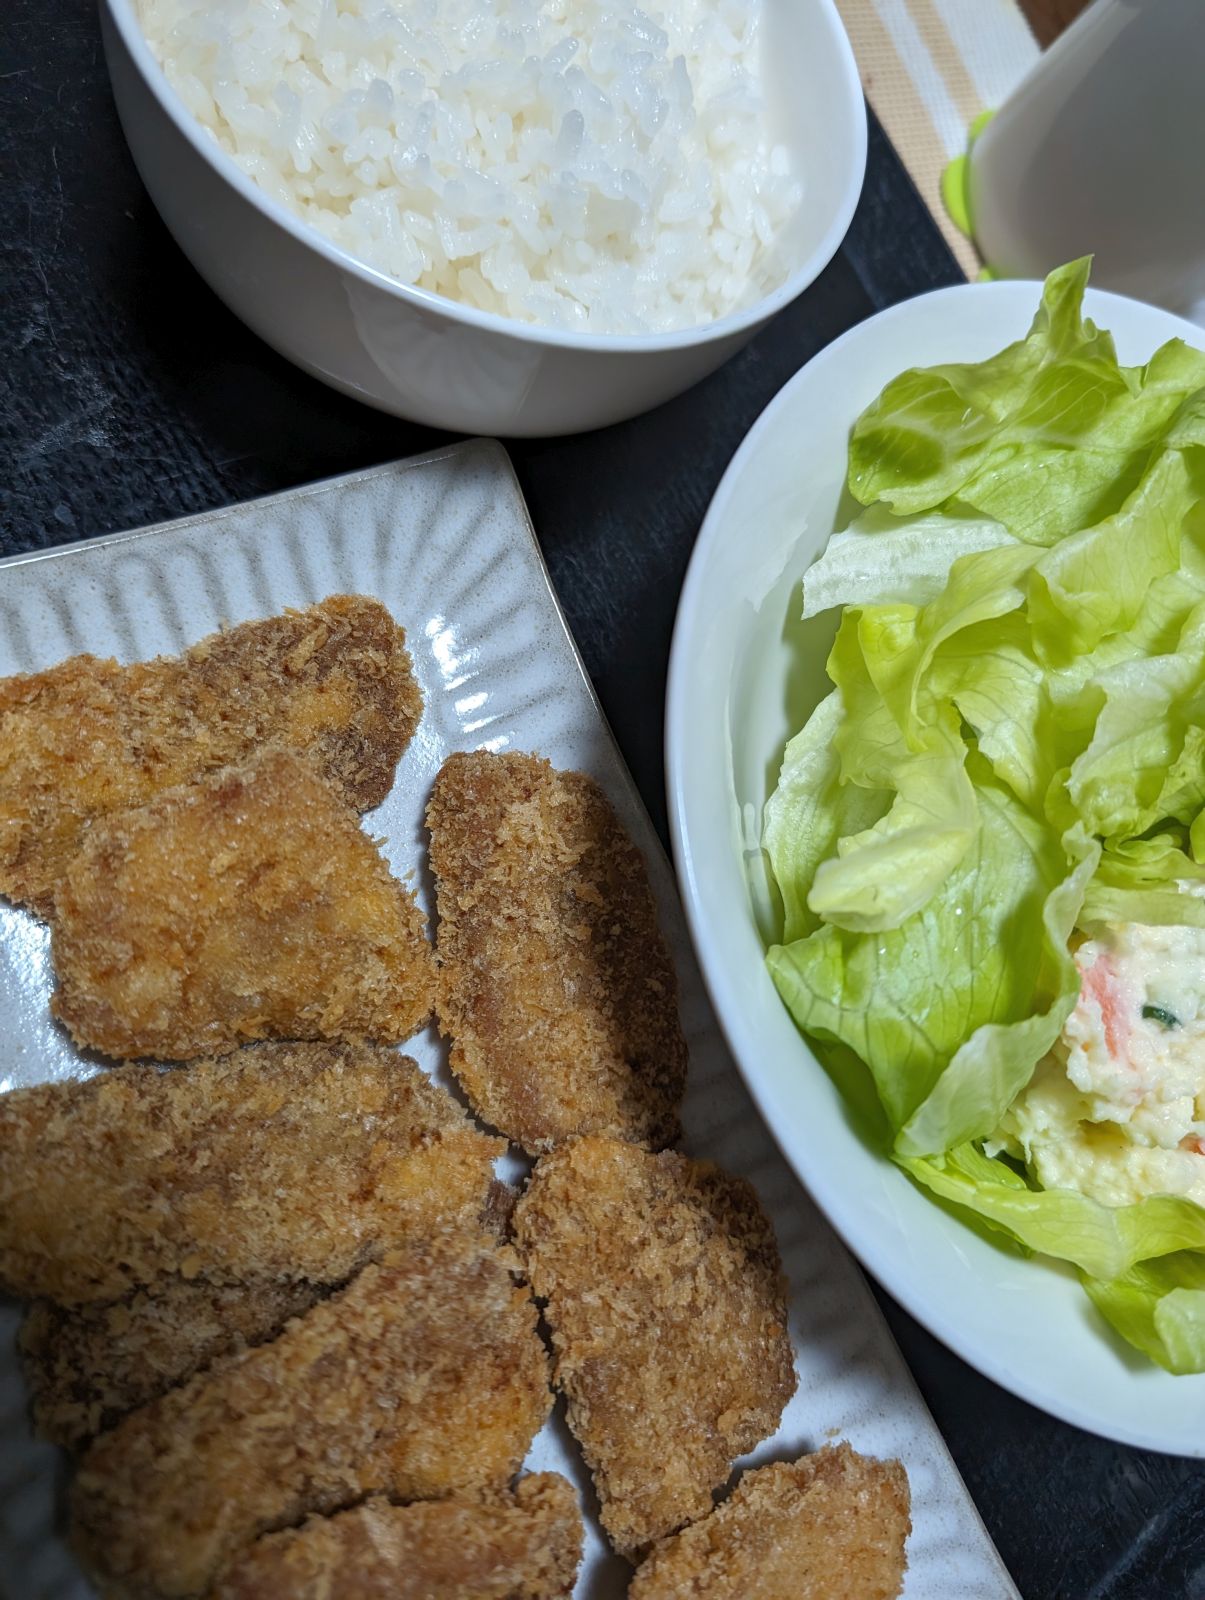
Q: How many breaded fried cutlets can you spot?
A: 9